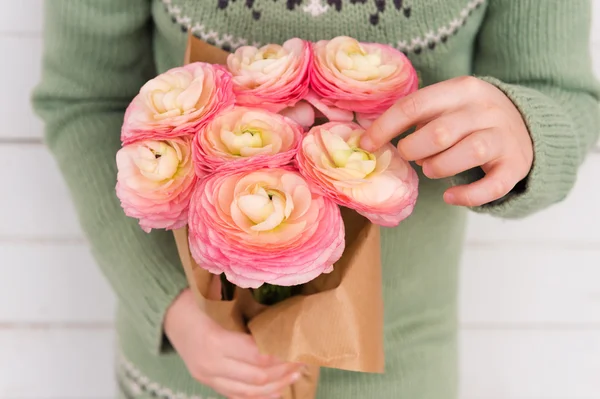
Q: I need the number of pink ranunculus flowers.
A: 7